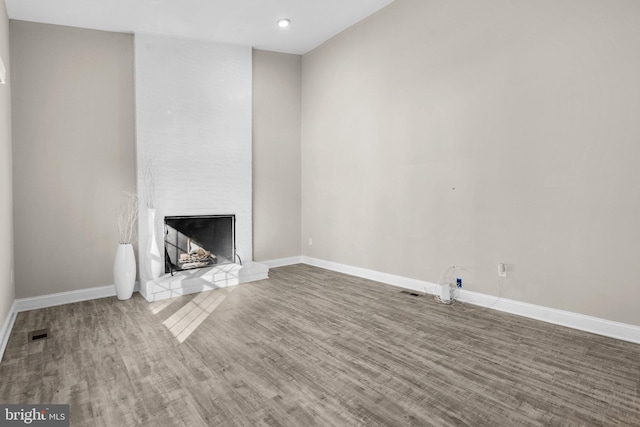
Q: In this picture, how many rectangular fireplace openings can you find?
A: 1